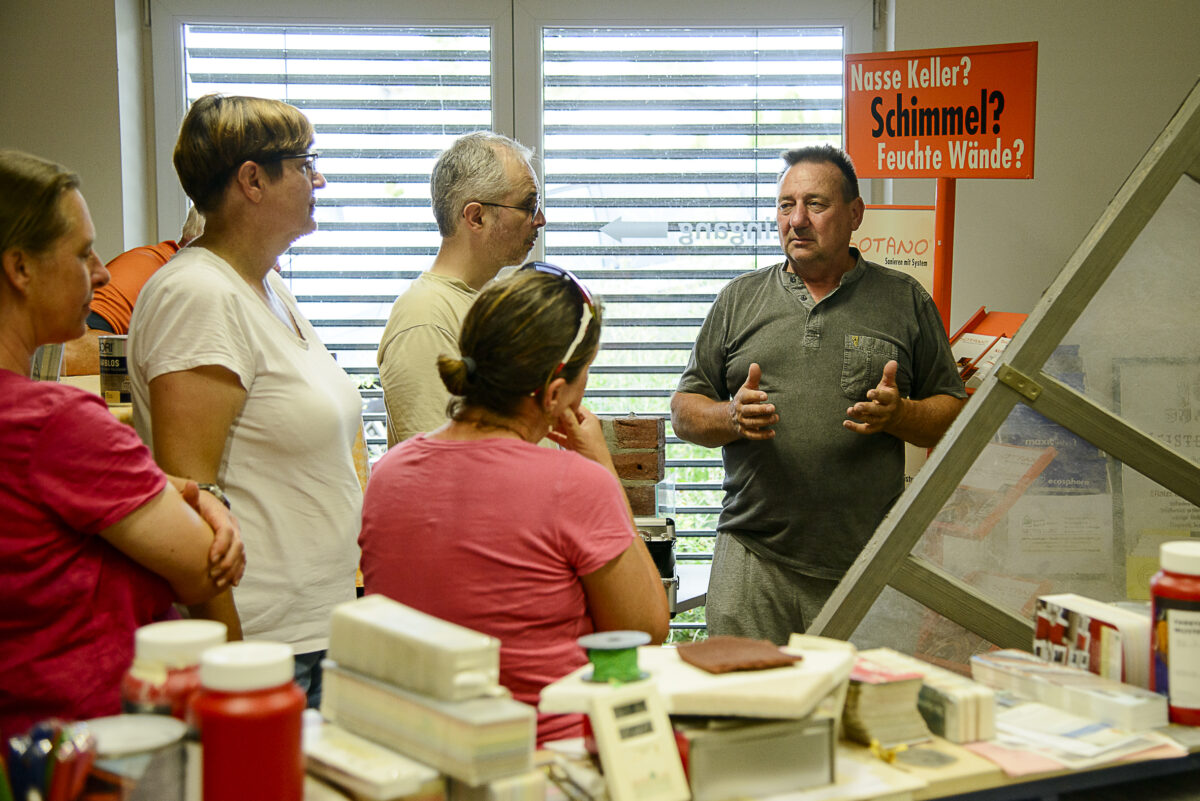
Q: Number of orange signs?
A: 1